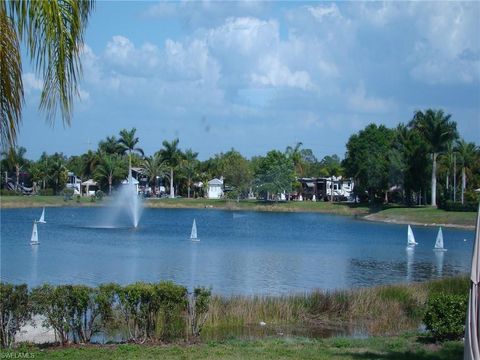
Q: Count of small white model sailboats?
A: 5